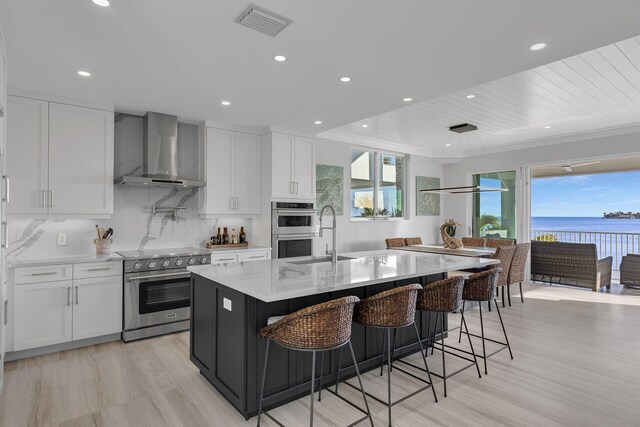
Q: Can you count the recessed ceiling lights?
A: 12